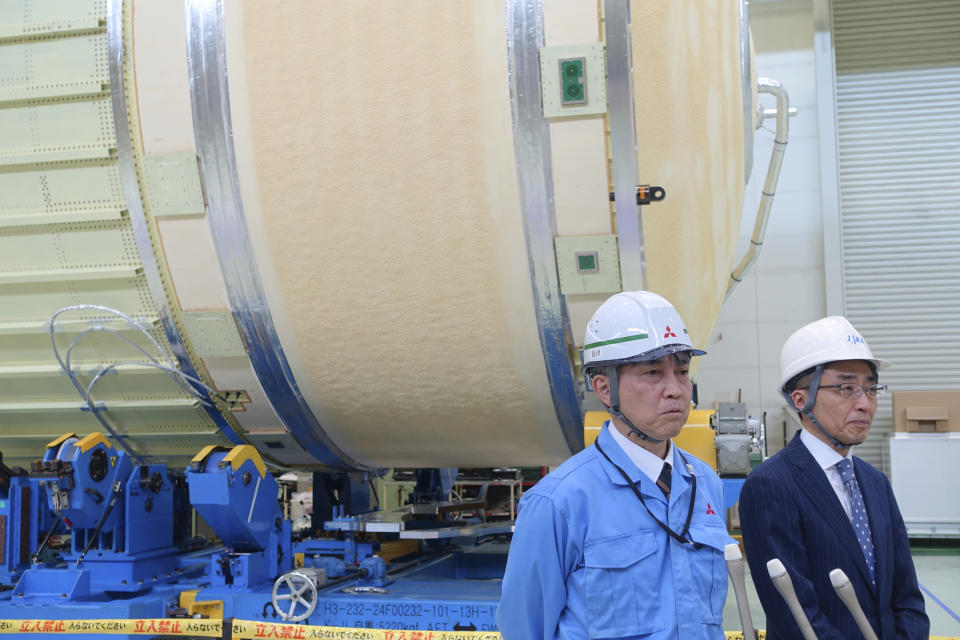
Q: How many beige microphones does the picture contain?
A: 3